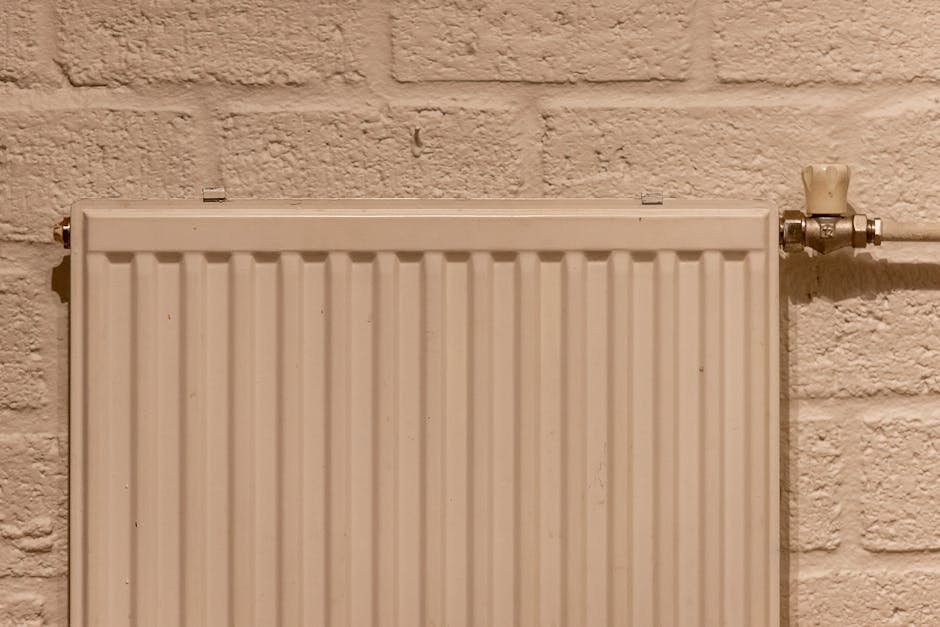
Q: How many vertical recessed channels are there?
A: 14